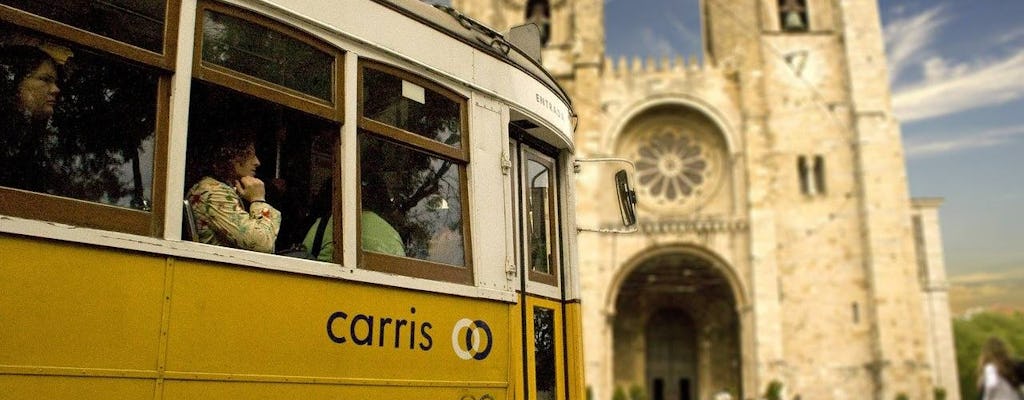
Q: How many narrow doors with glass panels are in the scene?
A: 1